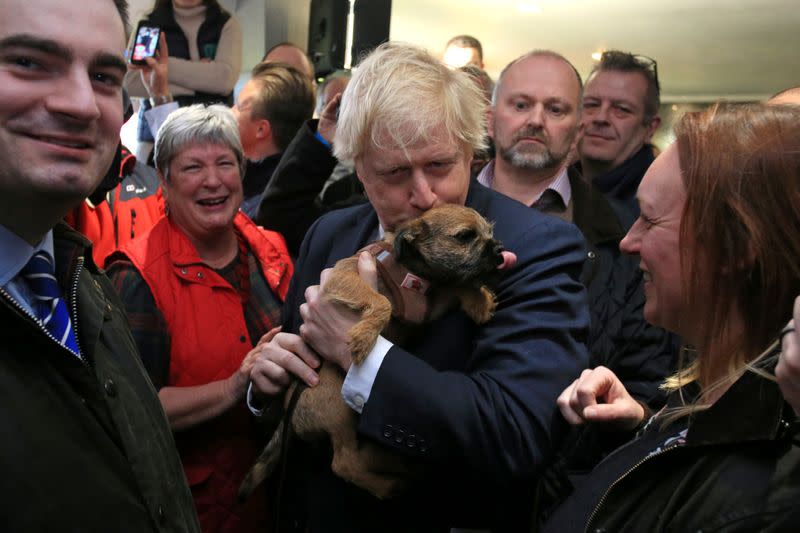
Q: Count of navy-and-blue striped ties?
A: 1